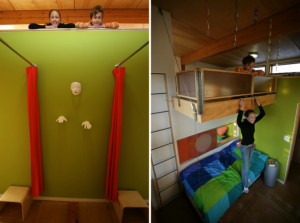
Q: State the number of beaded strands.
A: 5